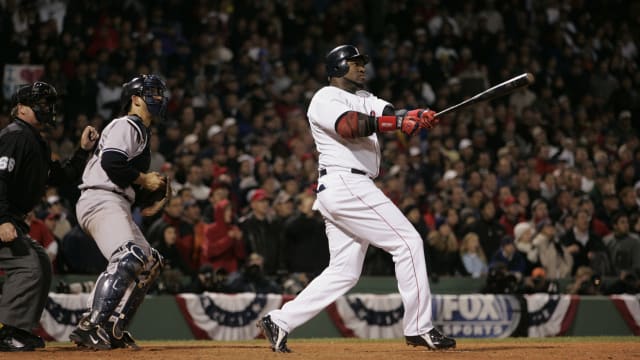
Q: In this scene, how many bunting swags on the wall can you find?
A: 5